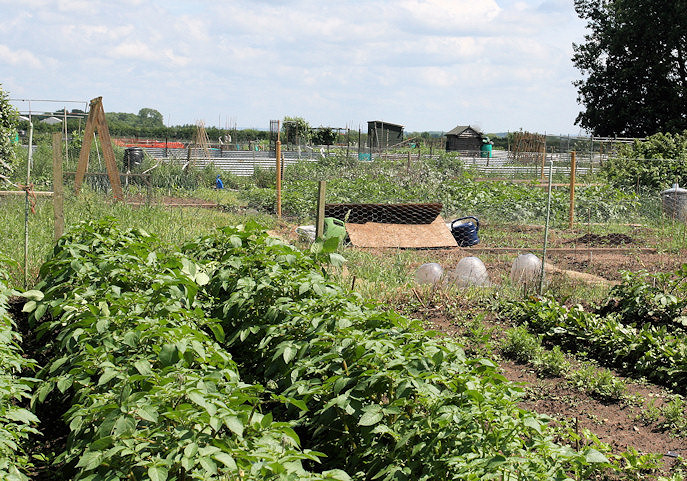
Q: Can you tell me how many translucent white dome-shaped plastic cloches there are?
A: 3